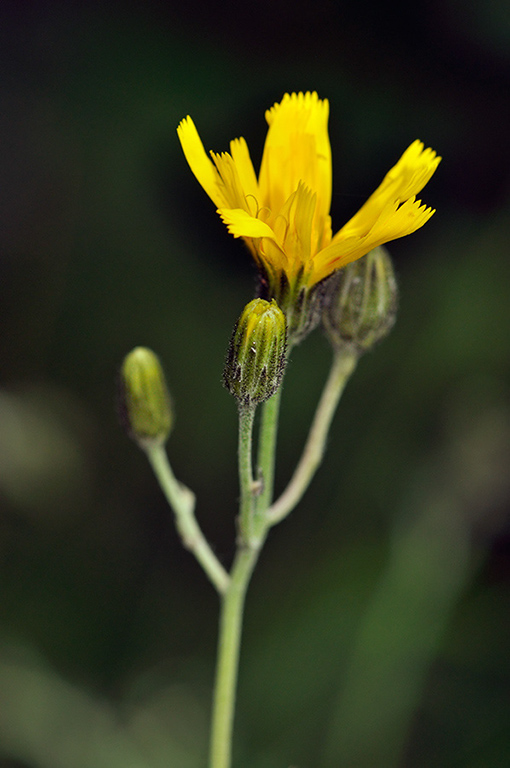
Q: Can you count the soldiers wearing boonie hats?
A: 0